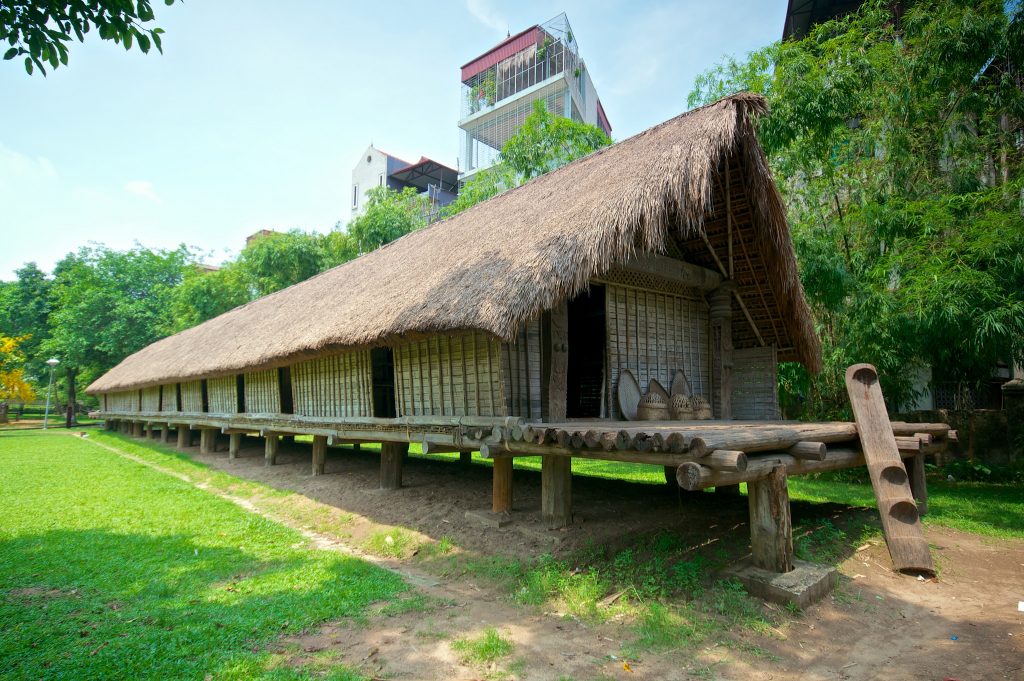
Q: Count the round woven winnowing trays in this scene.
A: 3